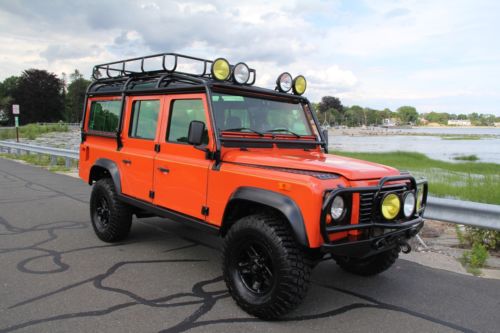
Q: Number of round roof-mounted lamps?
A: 4